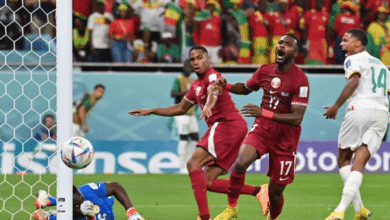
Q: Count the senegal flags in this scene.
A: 1